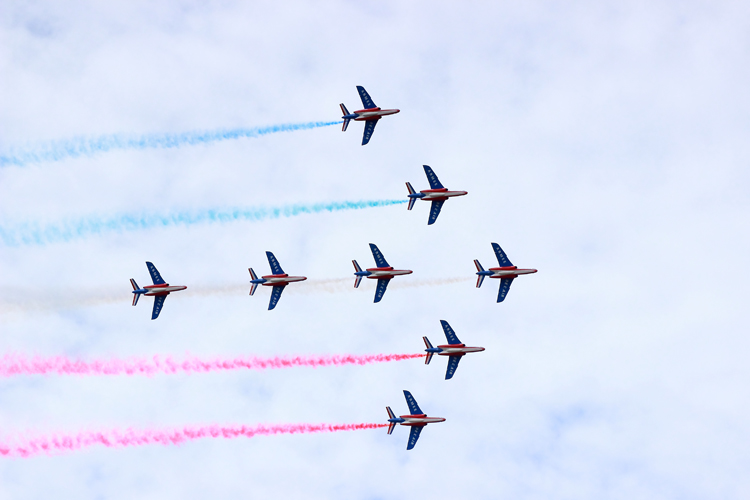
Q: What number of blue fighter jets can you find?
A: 8